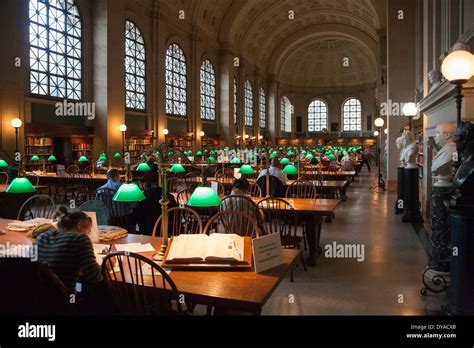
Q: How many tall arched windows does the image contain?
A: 10